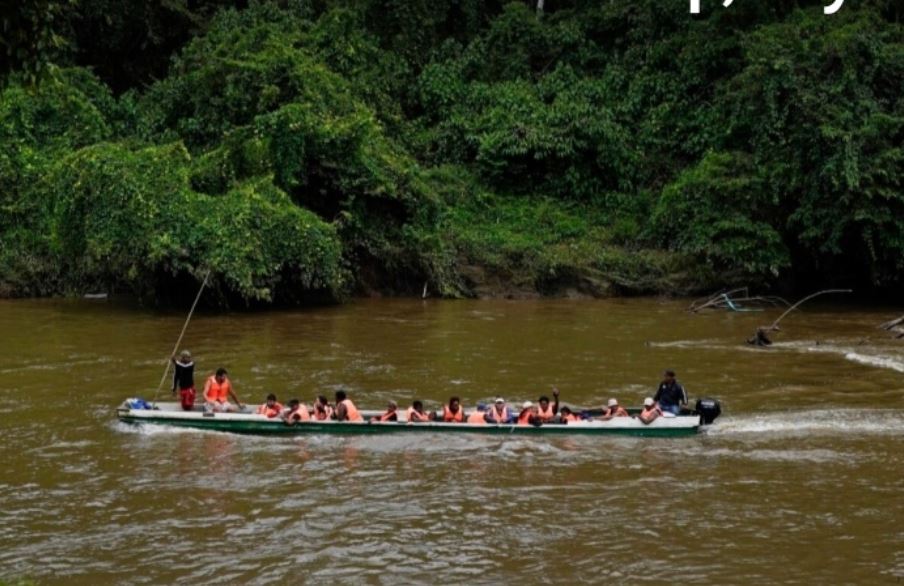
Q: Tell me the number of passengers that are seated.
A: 15